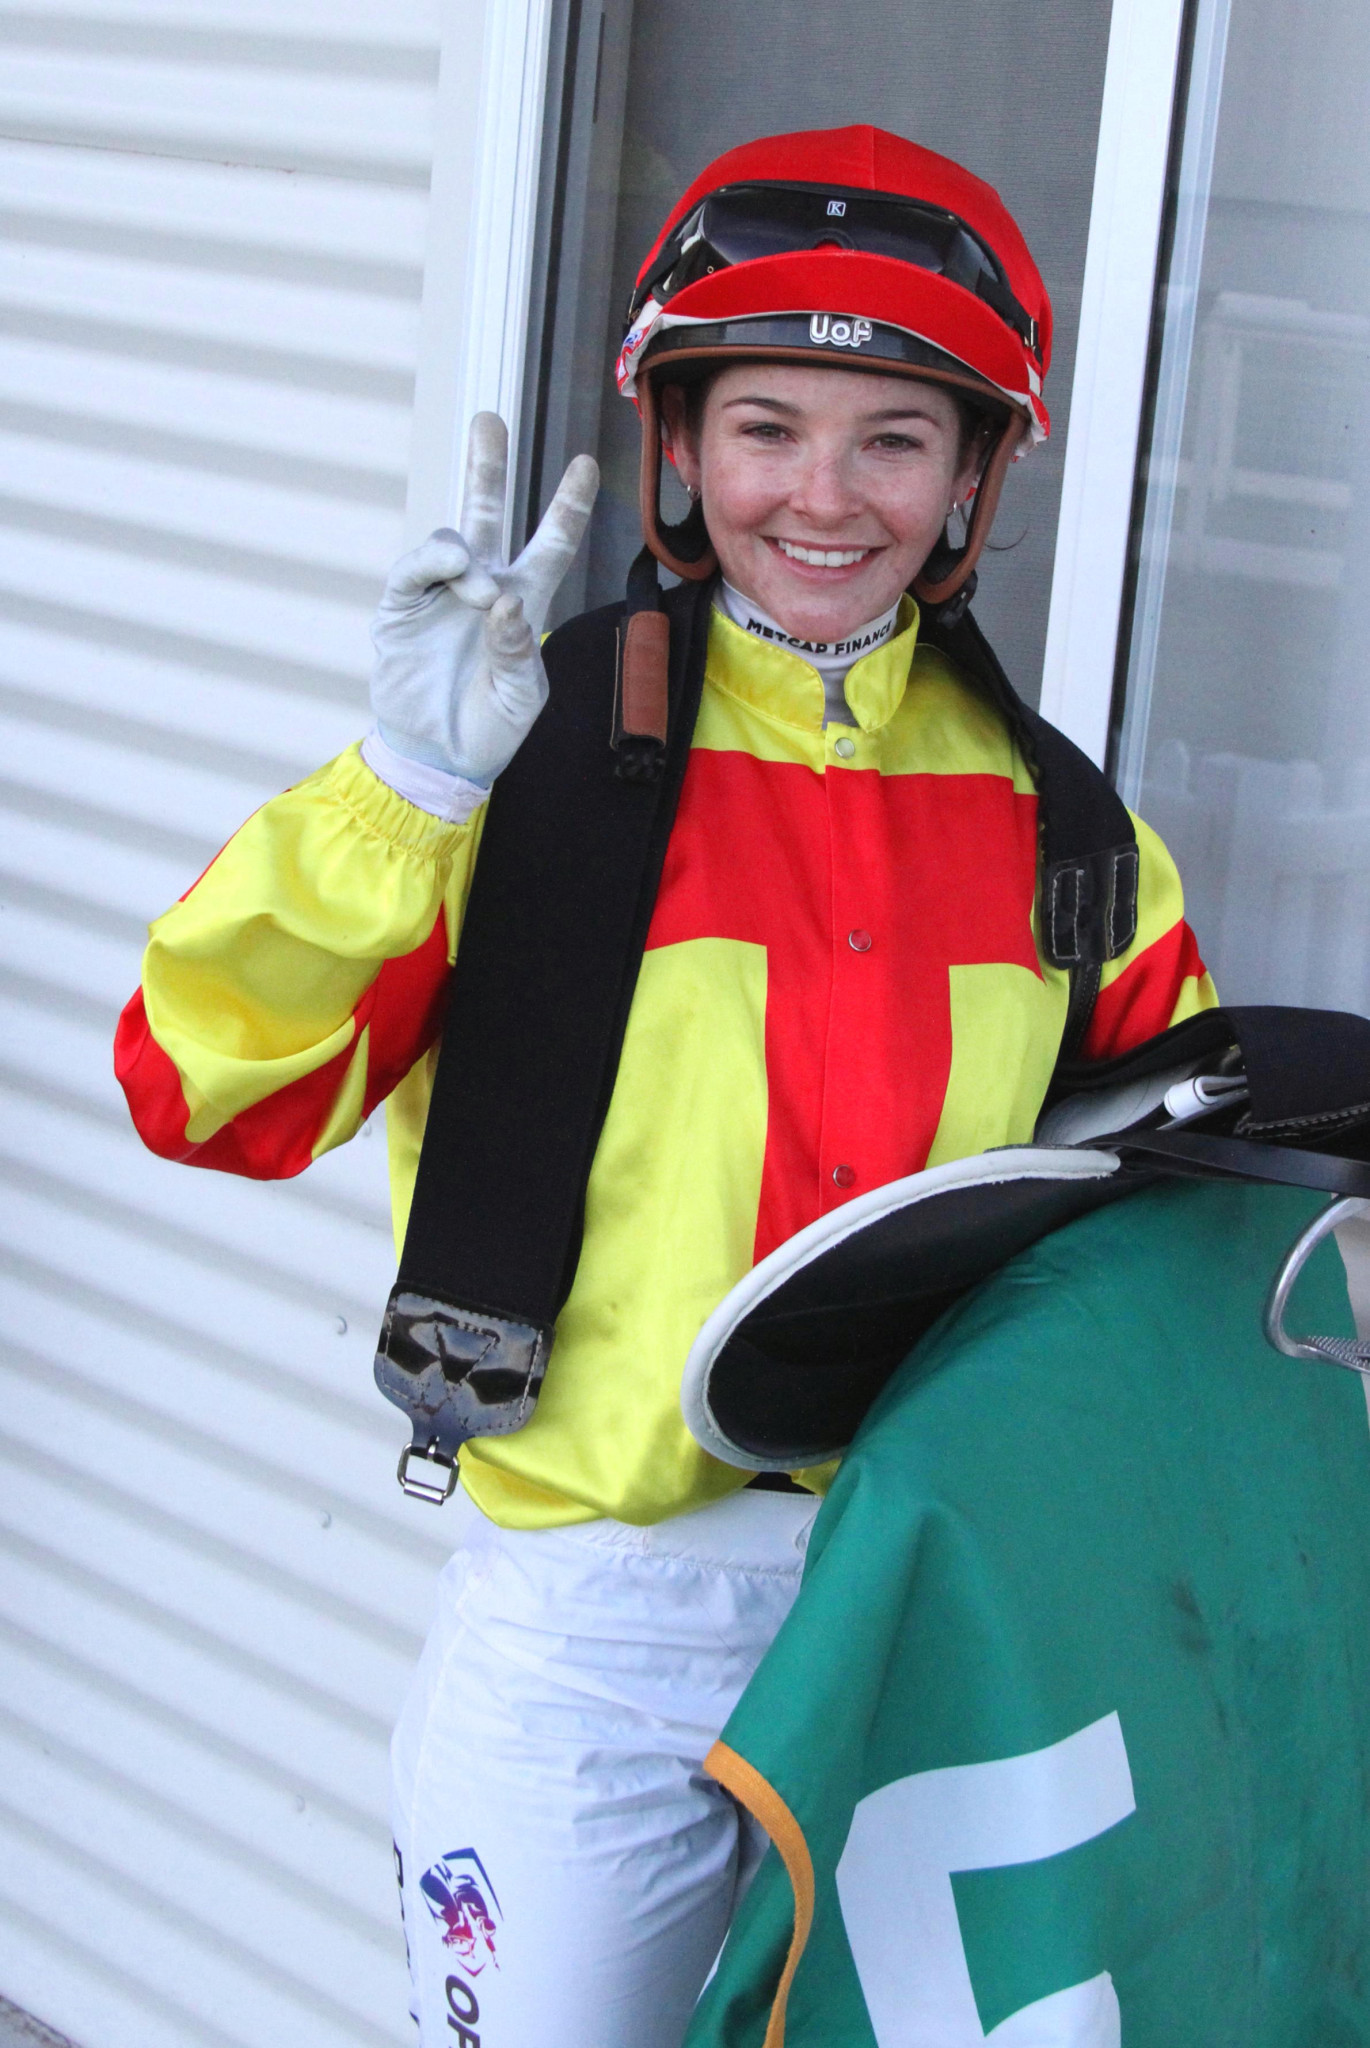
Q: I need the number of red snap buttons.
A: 2